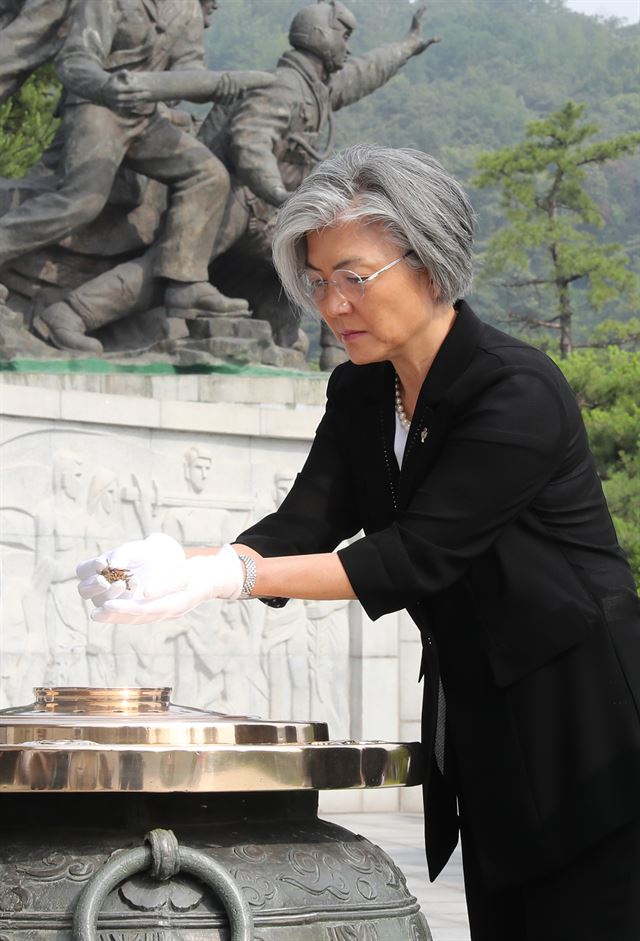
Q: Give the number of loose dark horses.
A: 0